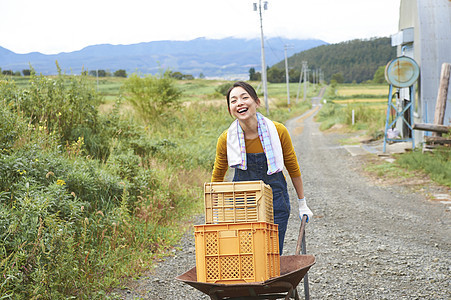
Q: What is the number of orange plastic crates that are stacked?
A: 2